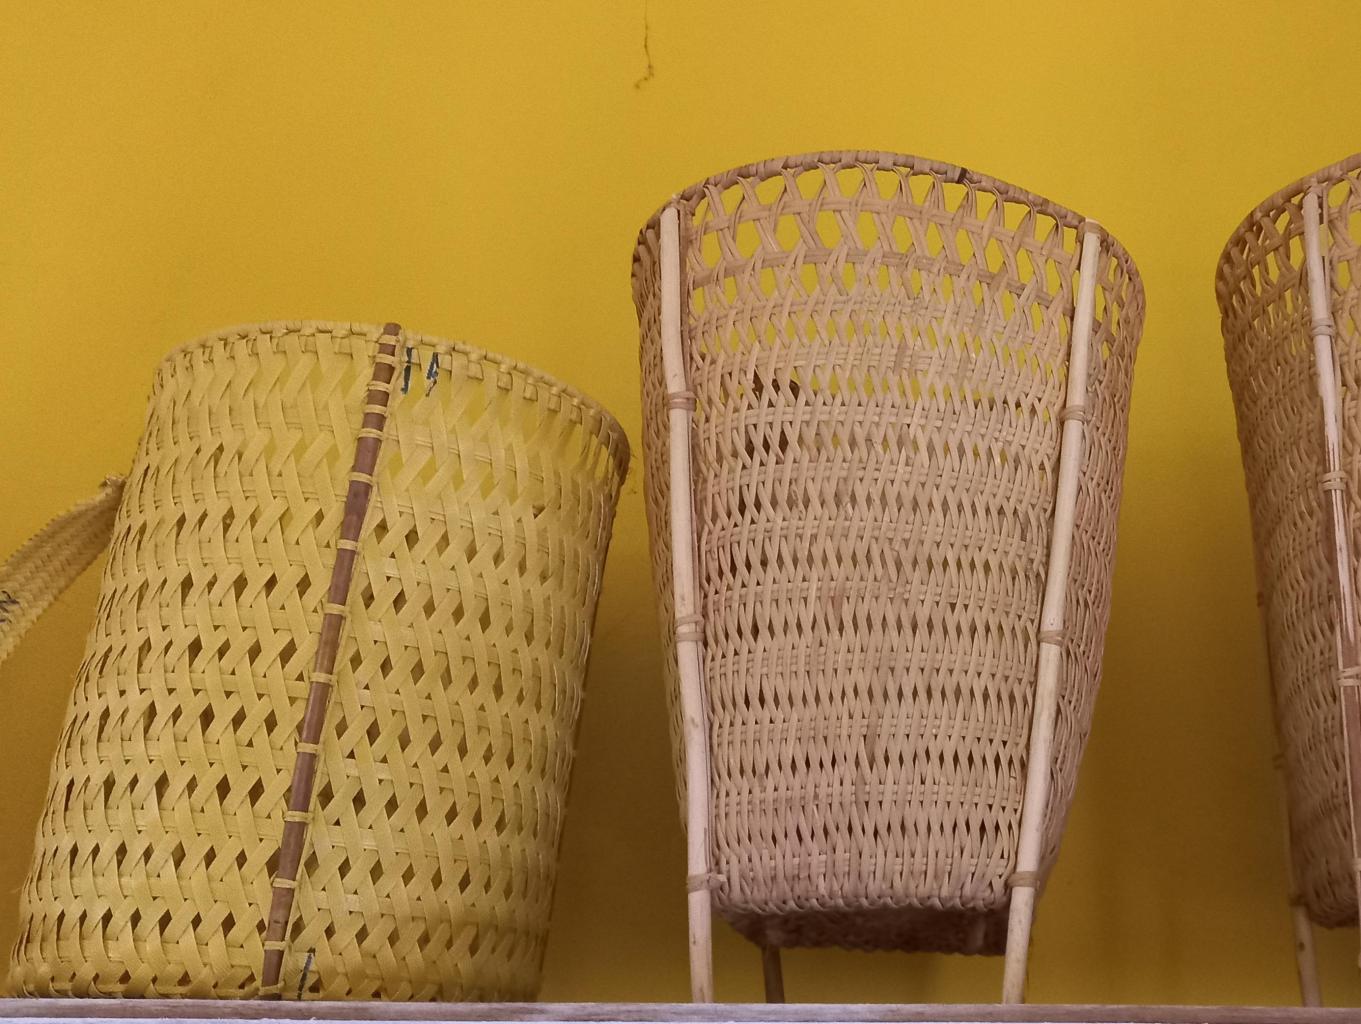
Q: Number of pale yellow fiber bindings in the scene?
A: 14